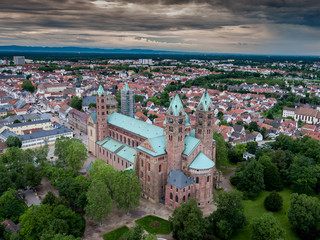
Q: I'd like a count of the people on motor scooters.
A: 0